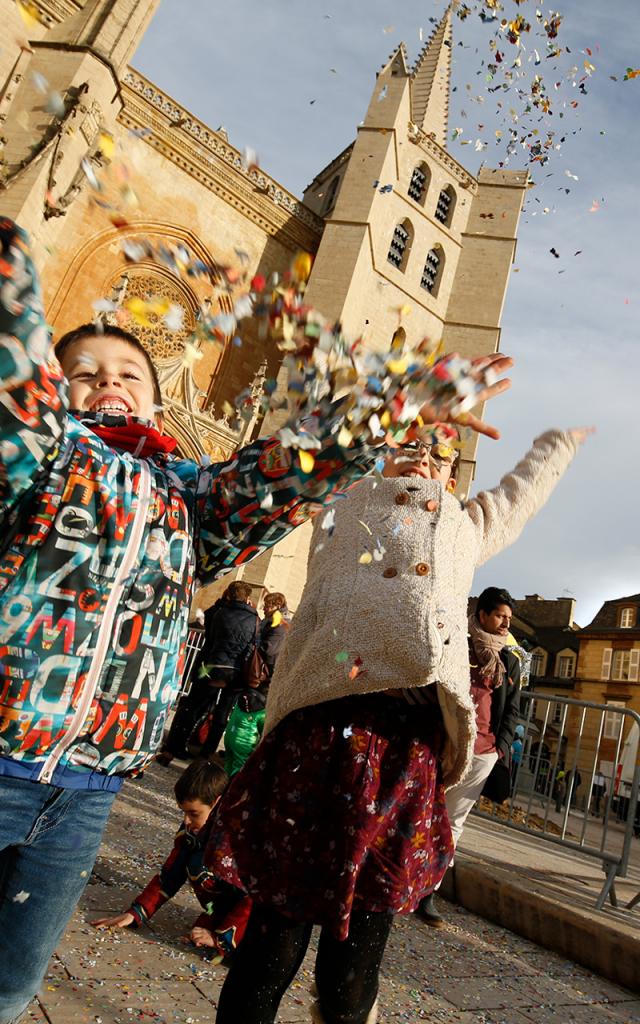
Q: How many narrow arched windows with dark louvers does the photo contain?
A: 4